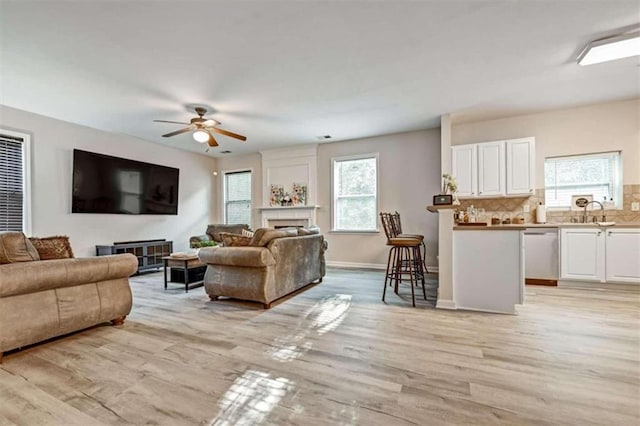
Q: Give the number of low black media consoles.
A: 1